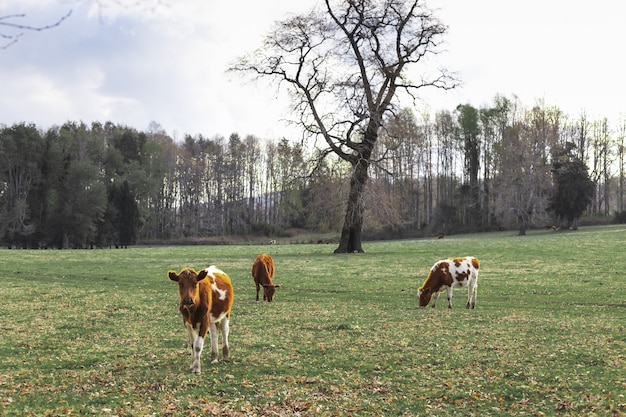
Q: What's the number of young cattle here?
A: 3